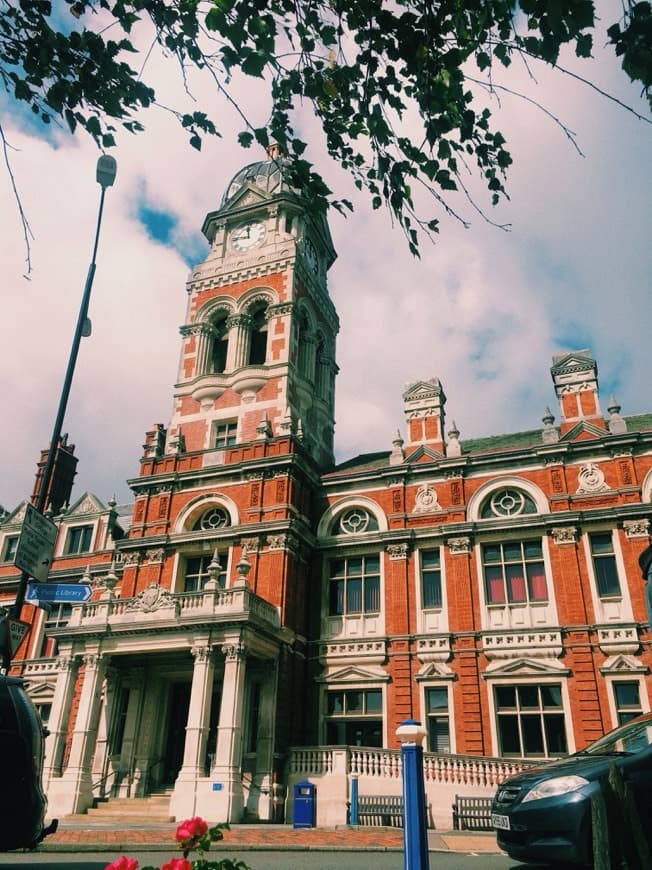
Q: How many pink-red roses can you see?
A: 3